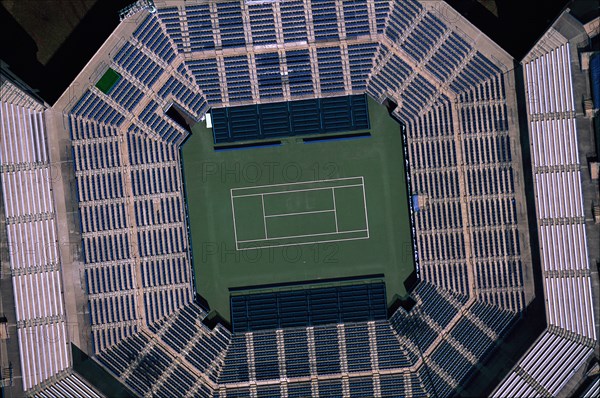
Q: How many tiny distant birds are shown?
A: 0